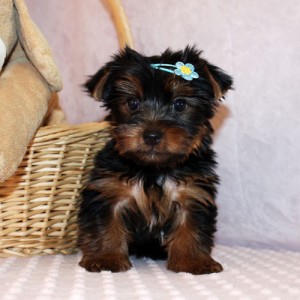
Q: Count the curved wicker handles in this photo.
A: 1